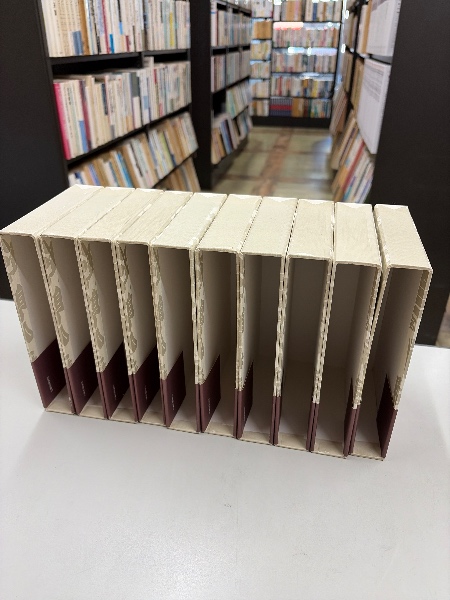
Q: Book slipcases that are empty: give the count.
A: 10